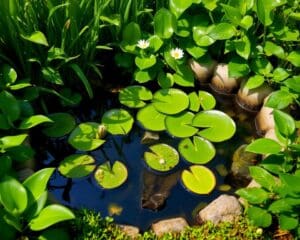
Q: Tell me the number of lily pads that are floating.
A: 14